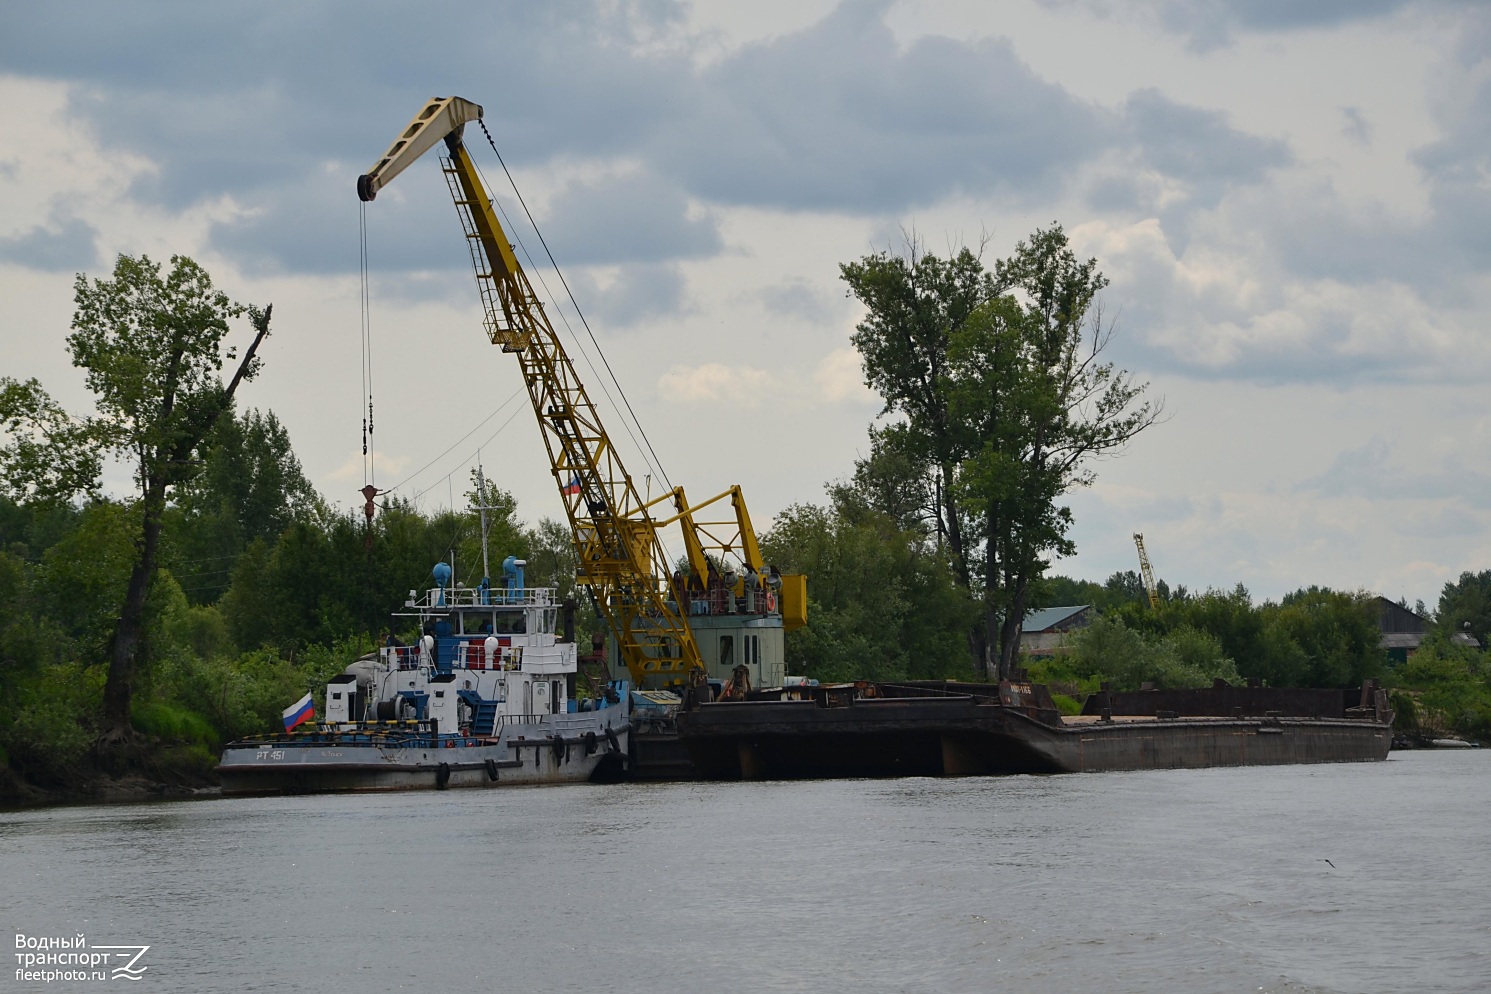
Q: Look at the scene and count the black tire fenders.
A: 5